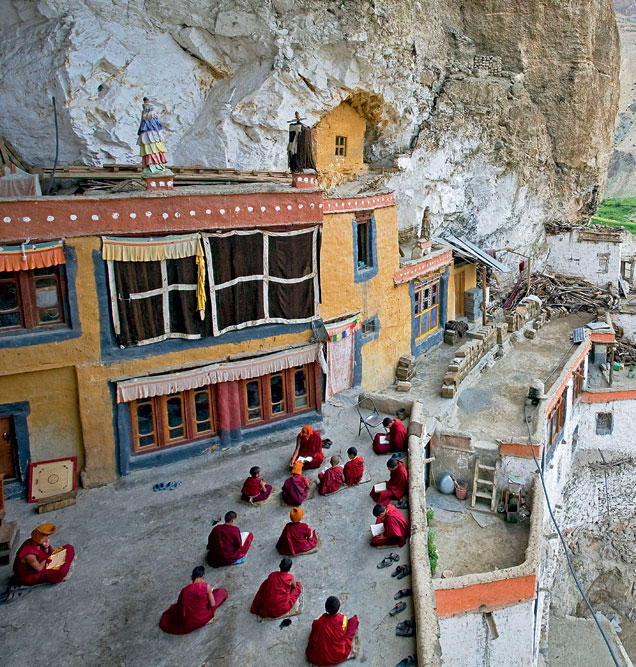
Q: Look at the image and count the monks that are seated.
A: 14